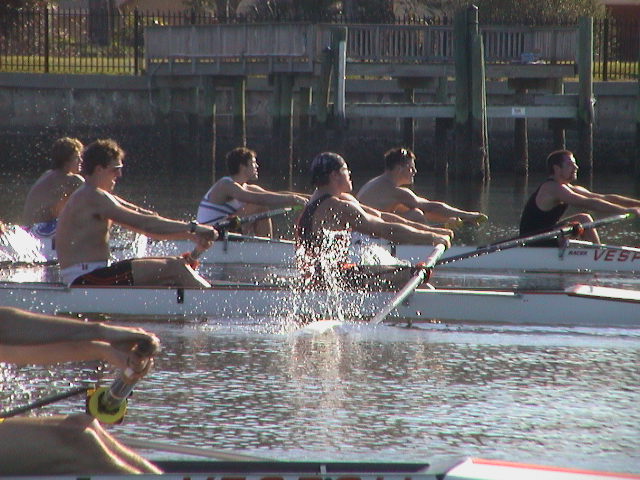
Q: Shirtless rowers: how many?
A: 3